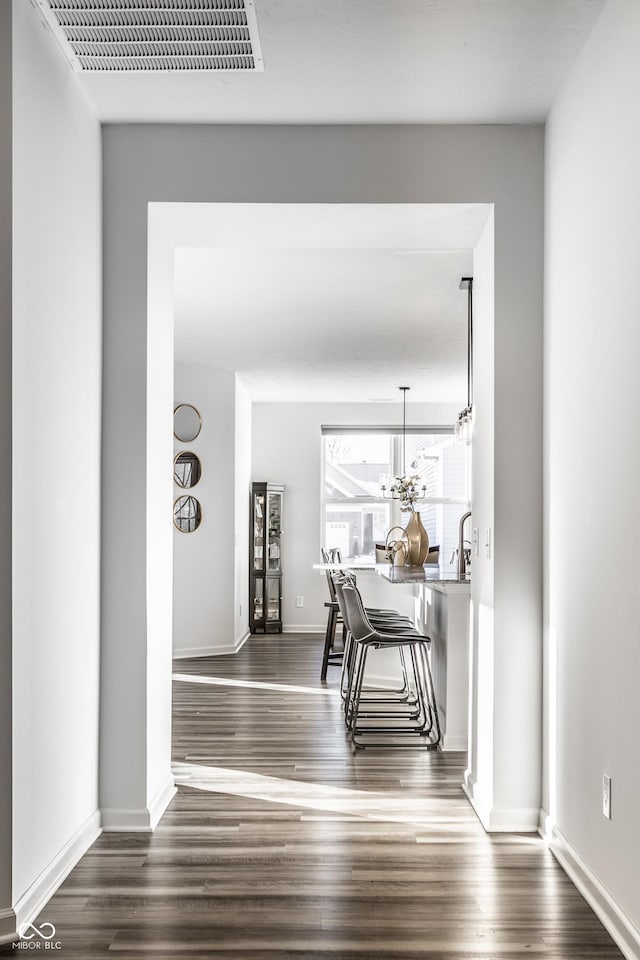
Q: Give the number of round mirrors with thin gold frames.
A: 3